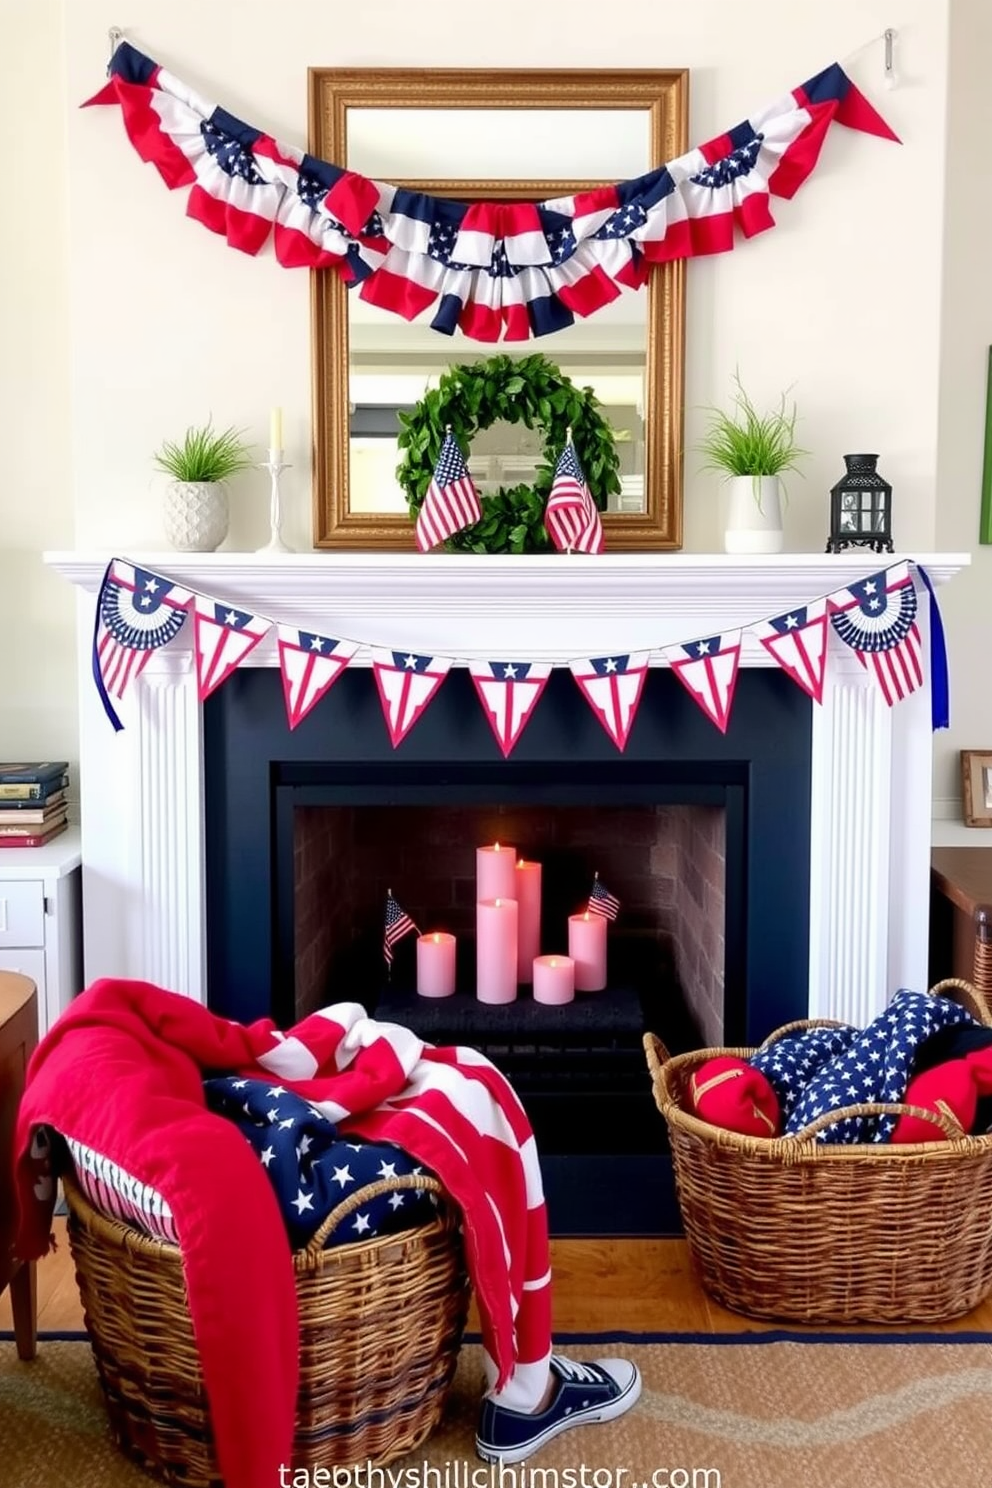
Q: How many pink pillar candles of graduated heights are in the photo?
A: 6